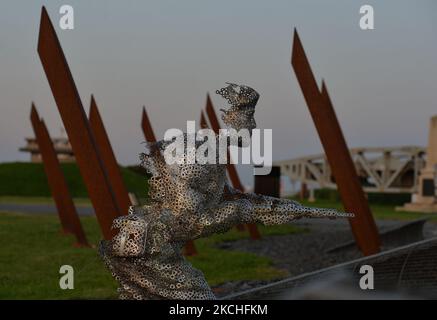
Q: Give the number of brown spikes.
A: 9